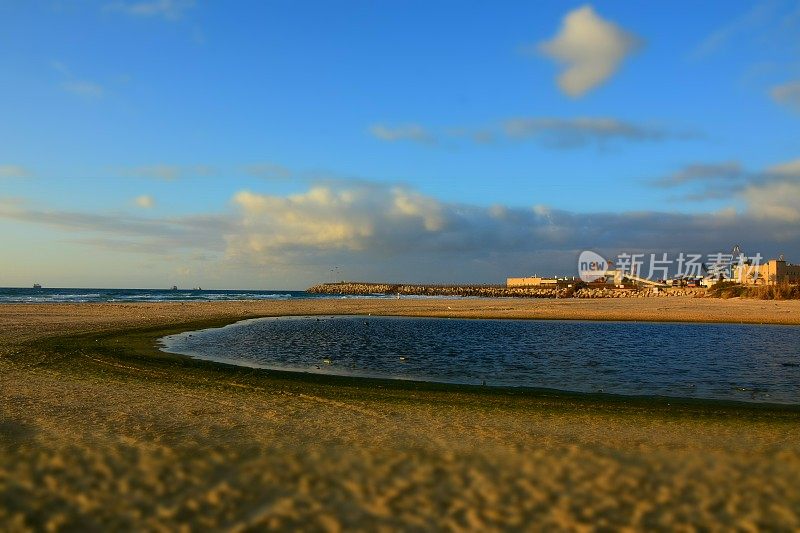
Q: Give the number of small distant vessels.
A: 3